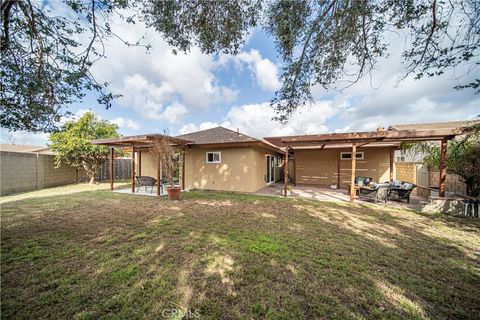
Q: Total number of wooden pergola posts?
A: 11